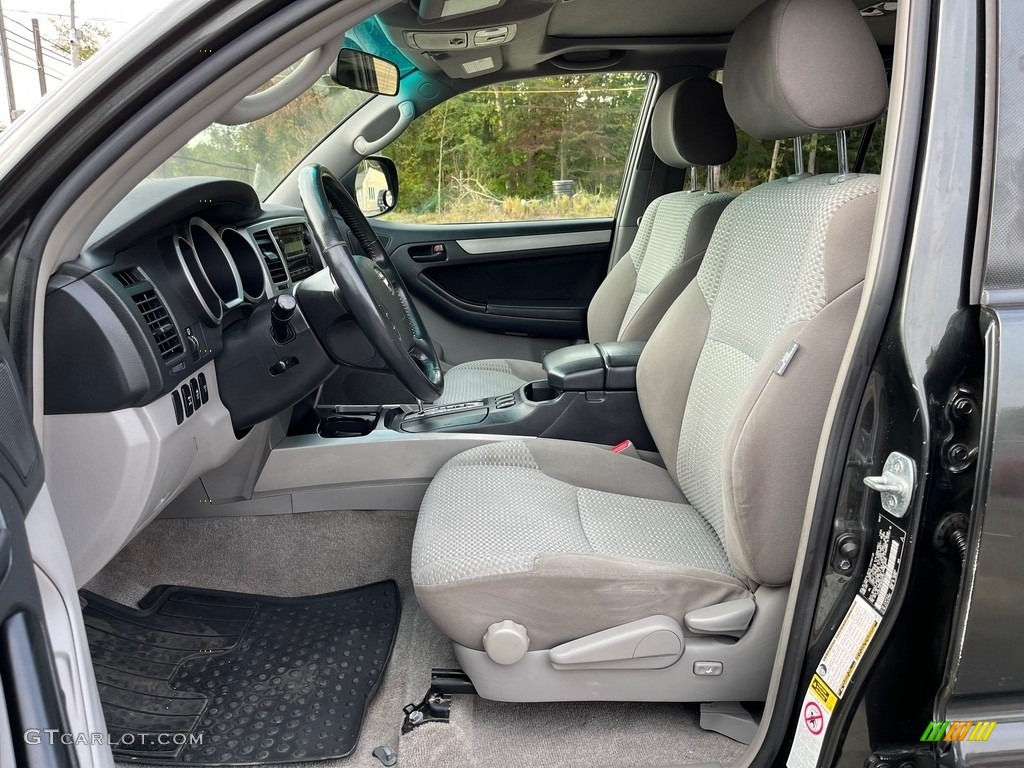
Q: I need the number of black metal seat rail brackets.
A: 1